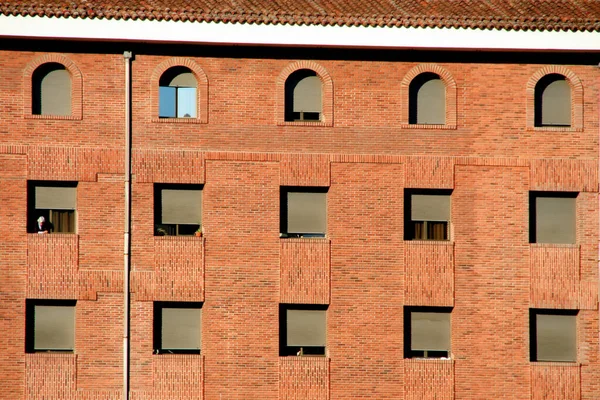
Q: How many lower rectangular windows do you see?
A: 10